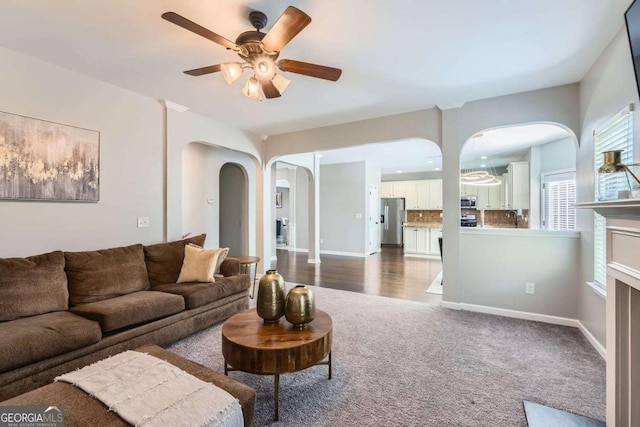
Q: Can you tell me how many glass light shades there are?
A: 4